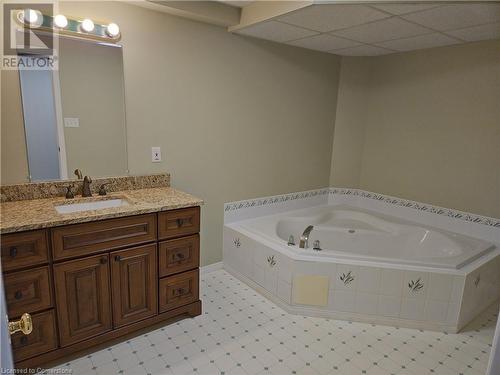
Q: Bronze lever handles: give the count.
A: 2